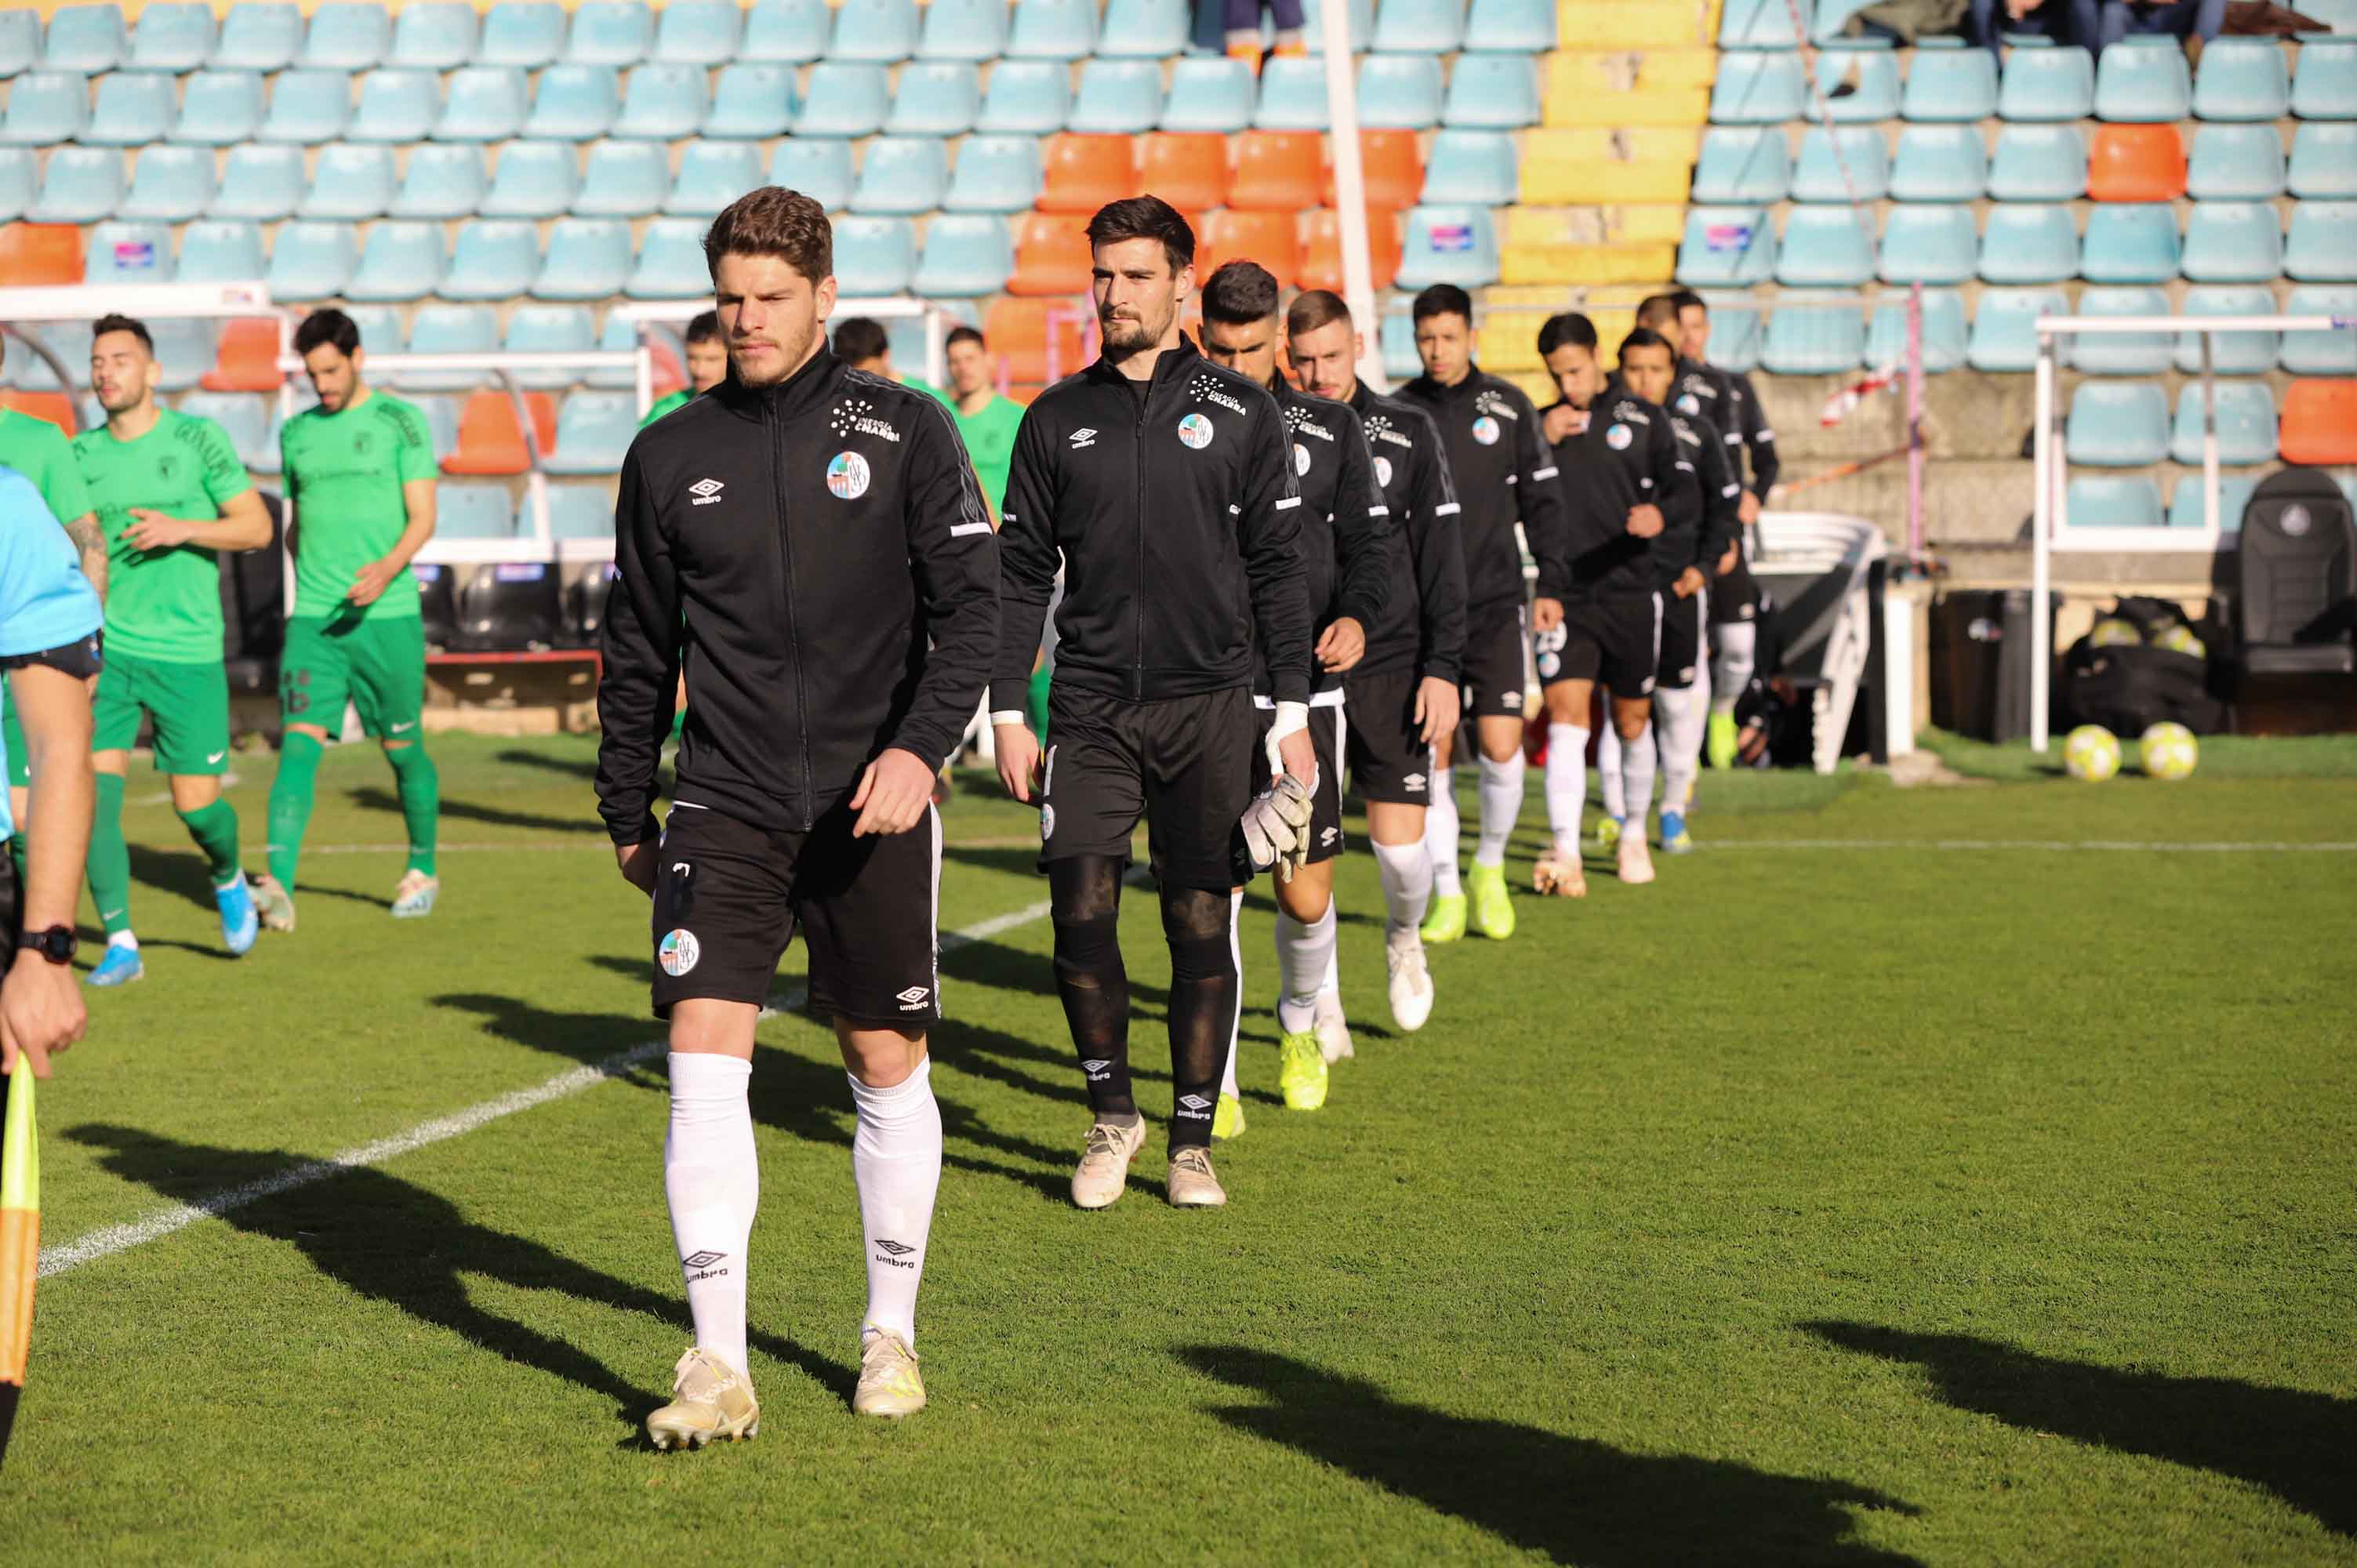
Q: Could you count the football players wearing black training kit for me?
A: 9